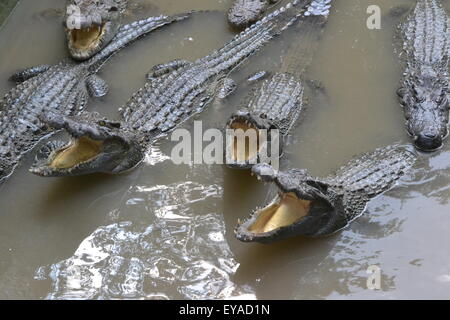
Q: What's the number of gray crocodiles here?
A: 7